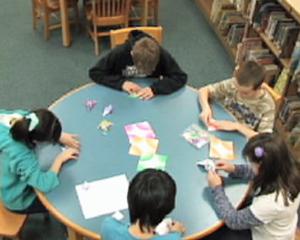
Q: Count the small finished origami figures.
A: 3